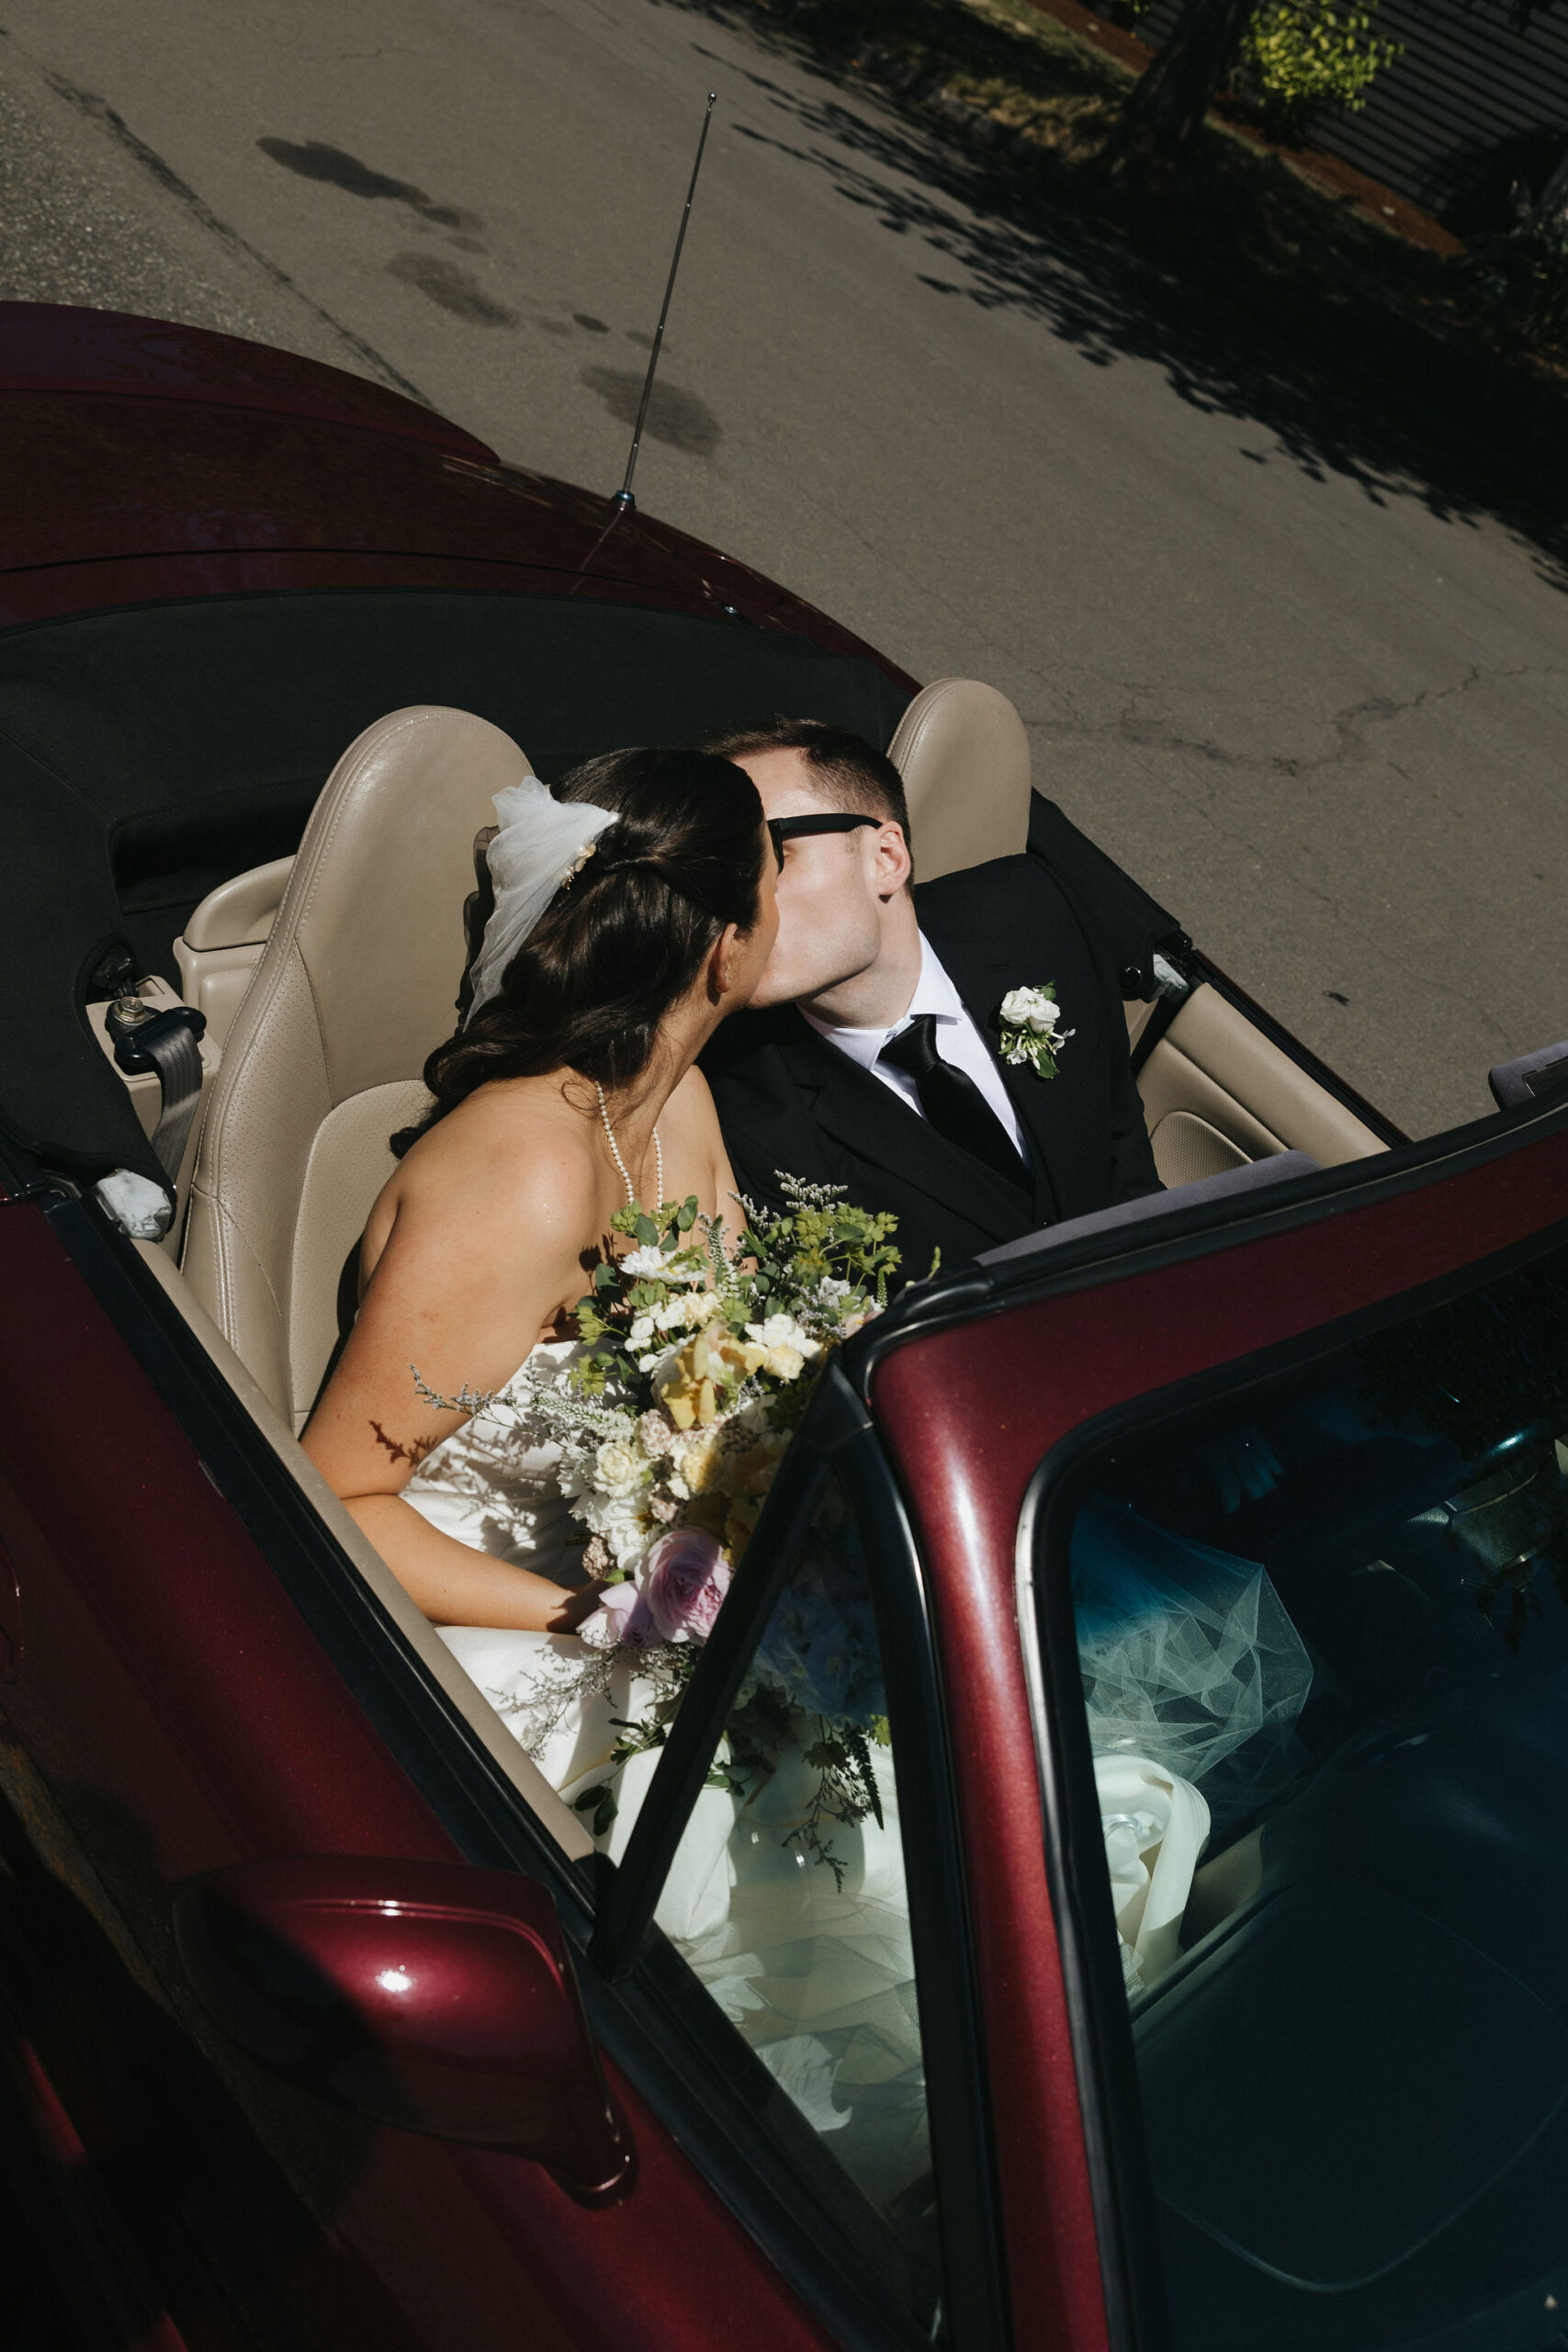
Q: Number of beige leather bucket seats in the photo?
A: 2